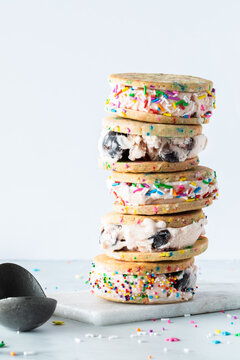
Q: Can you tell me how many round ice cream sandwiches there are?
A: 5